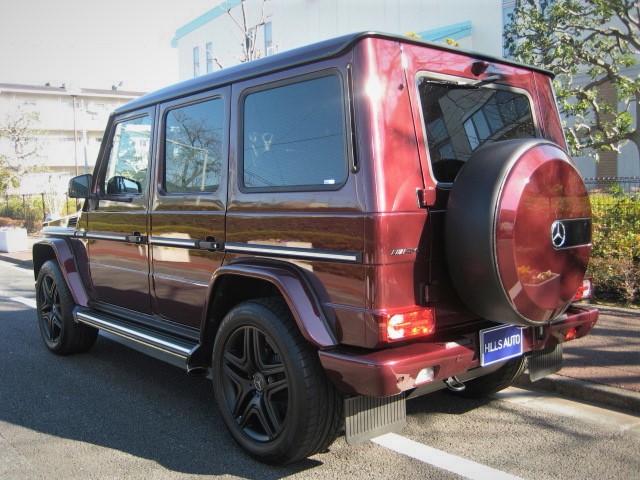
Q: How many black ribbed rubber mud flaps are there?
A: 2